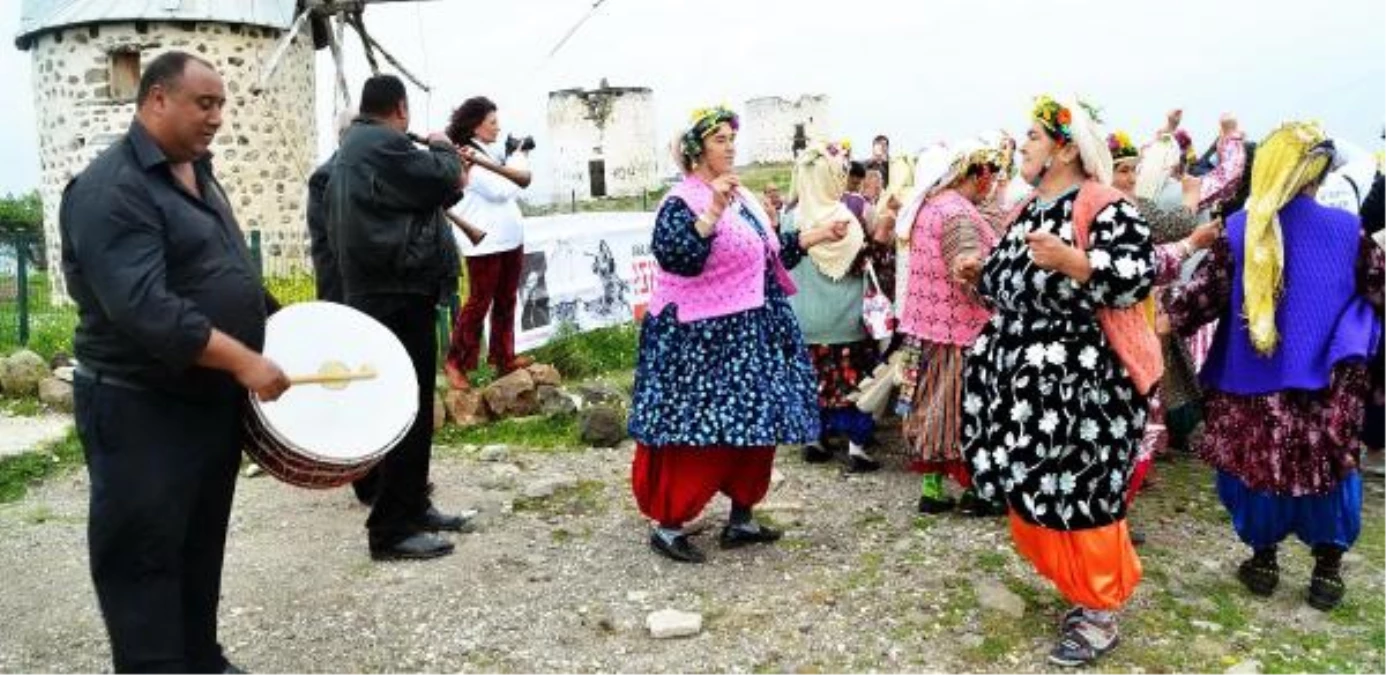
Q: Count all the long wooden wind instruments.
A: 2